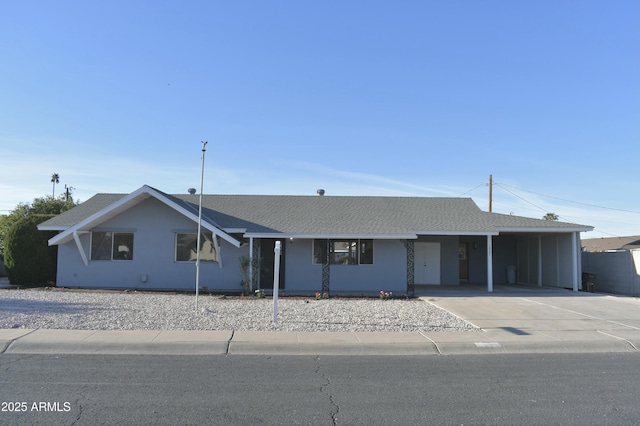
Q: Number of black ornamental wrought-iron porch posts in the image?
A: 3